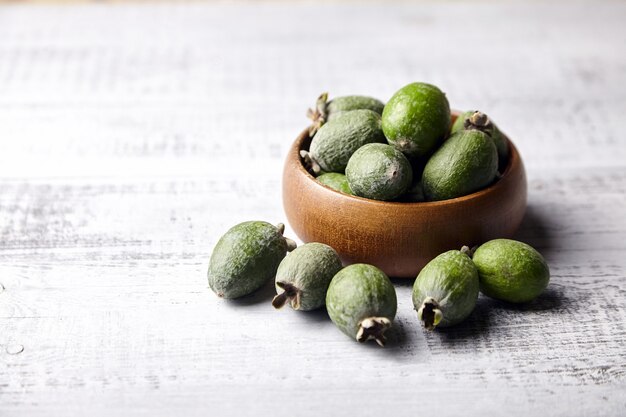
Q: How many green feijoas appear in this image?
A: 12